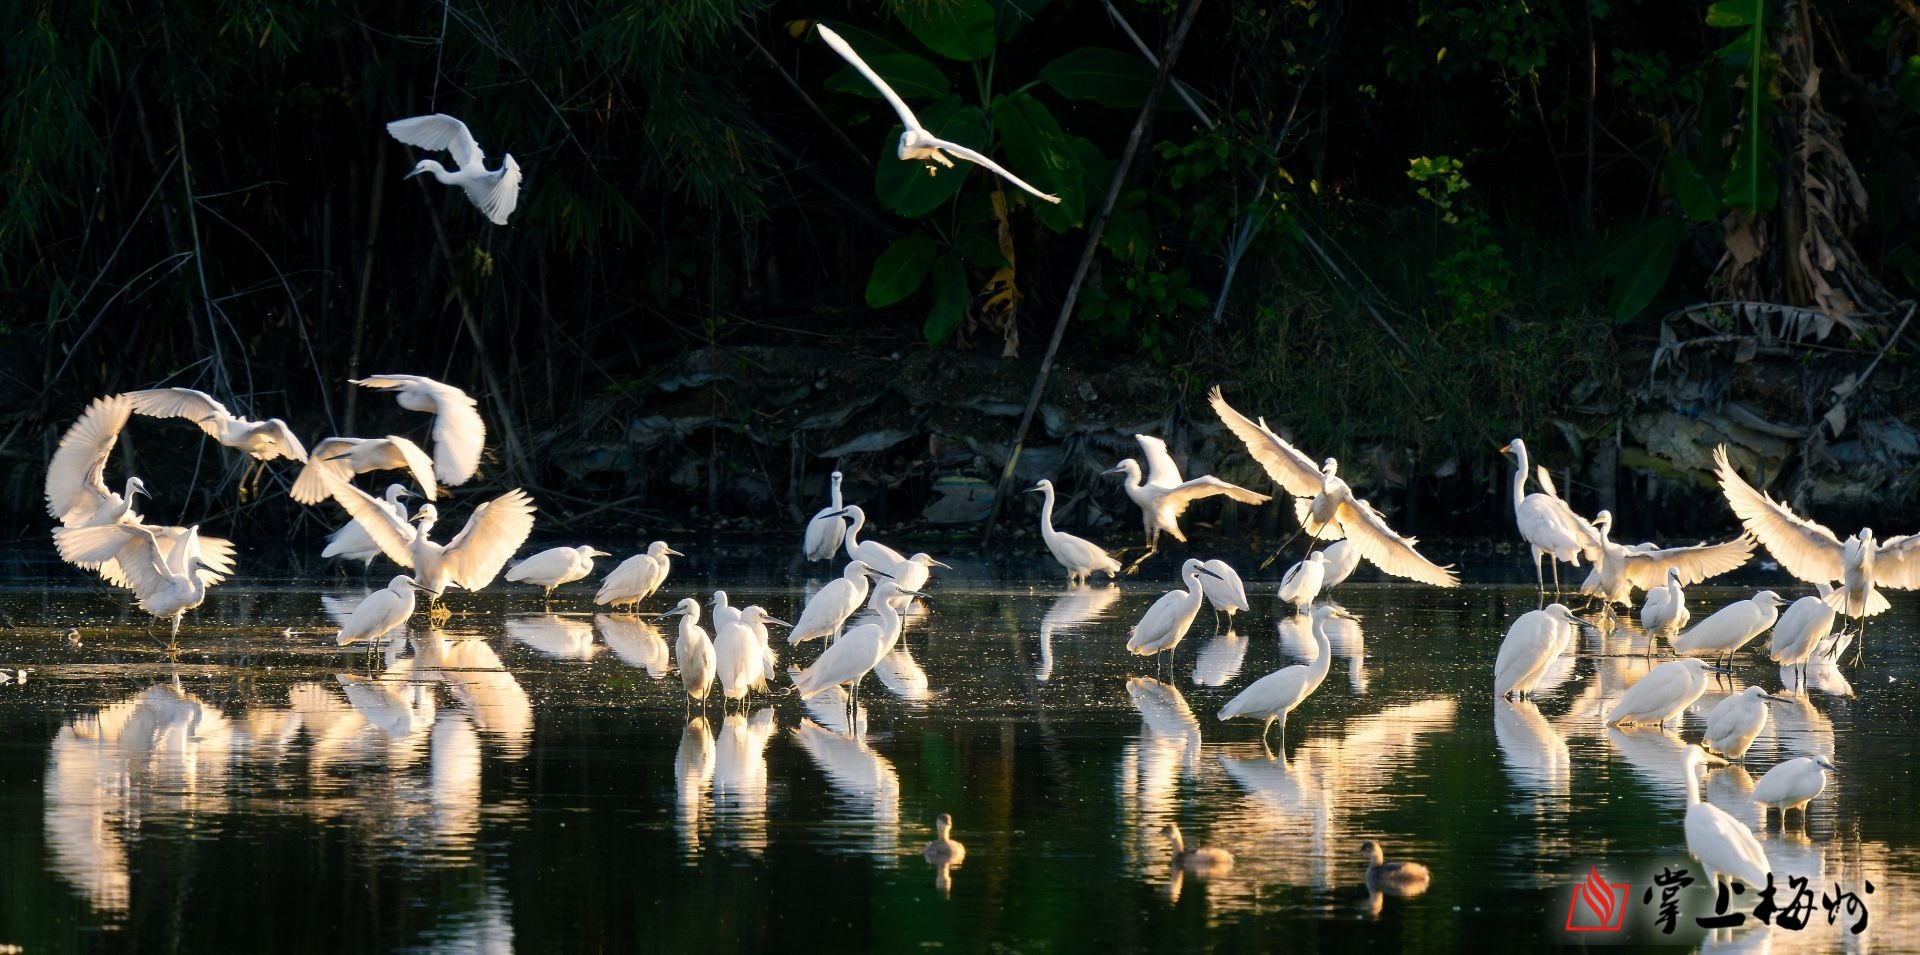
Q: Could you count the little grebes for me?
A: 3